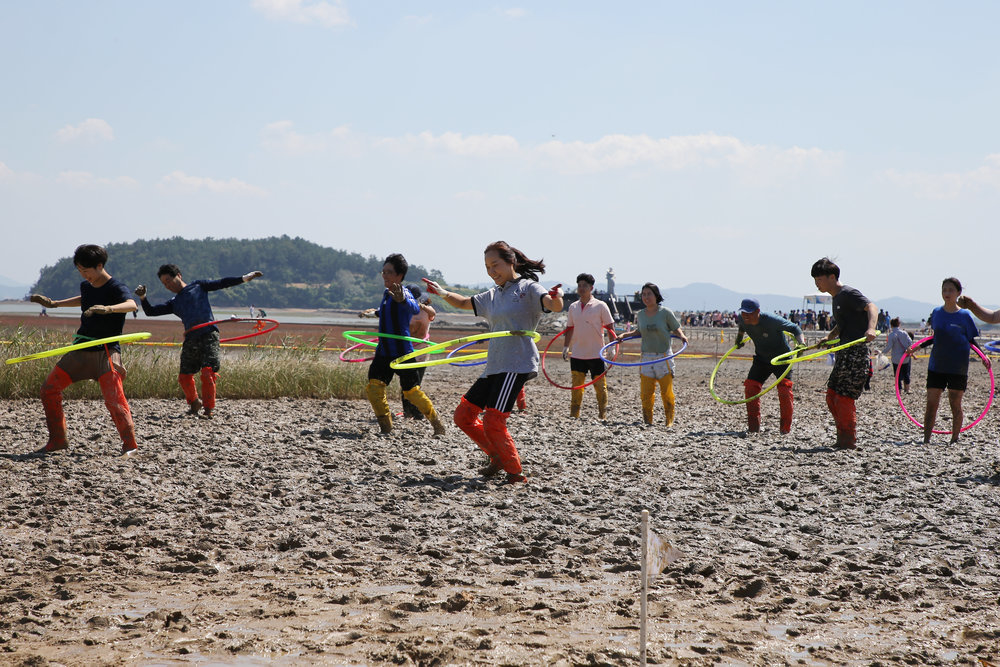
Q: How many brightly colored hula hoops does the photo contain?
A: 12